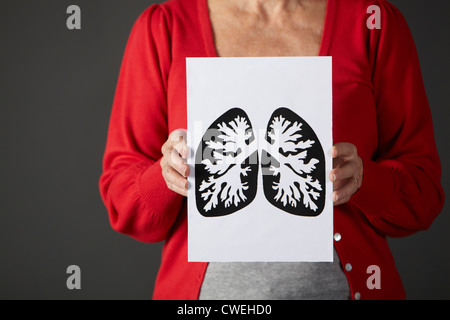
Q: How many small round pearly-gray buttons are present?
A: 3